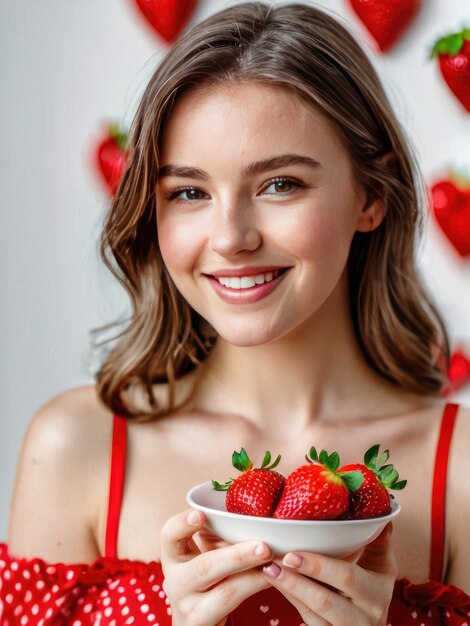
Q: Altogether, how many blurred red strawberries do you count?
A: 6